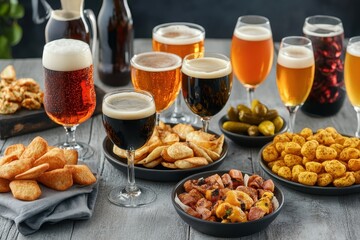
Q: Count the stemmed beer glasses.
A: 8